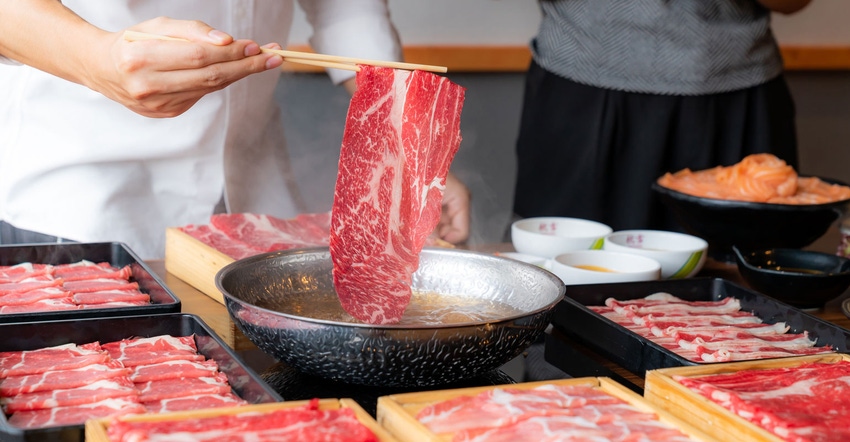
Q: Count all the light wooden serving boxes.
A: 4